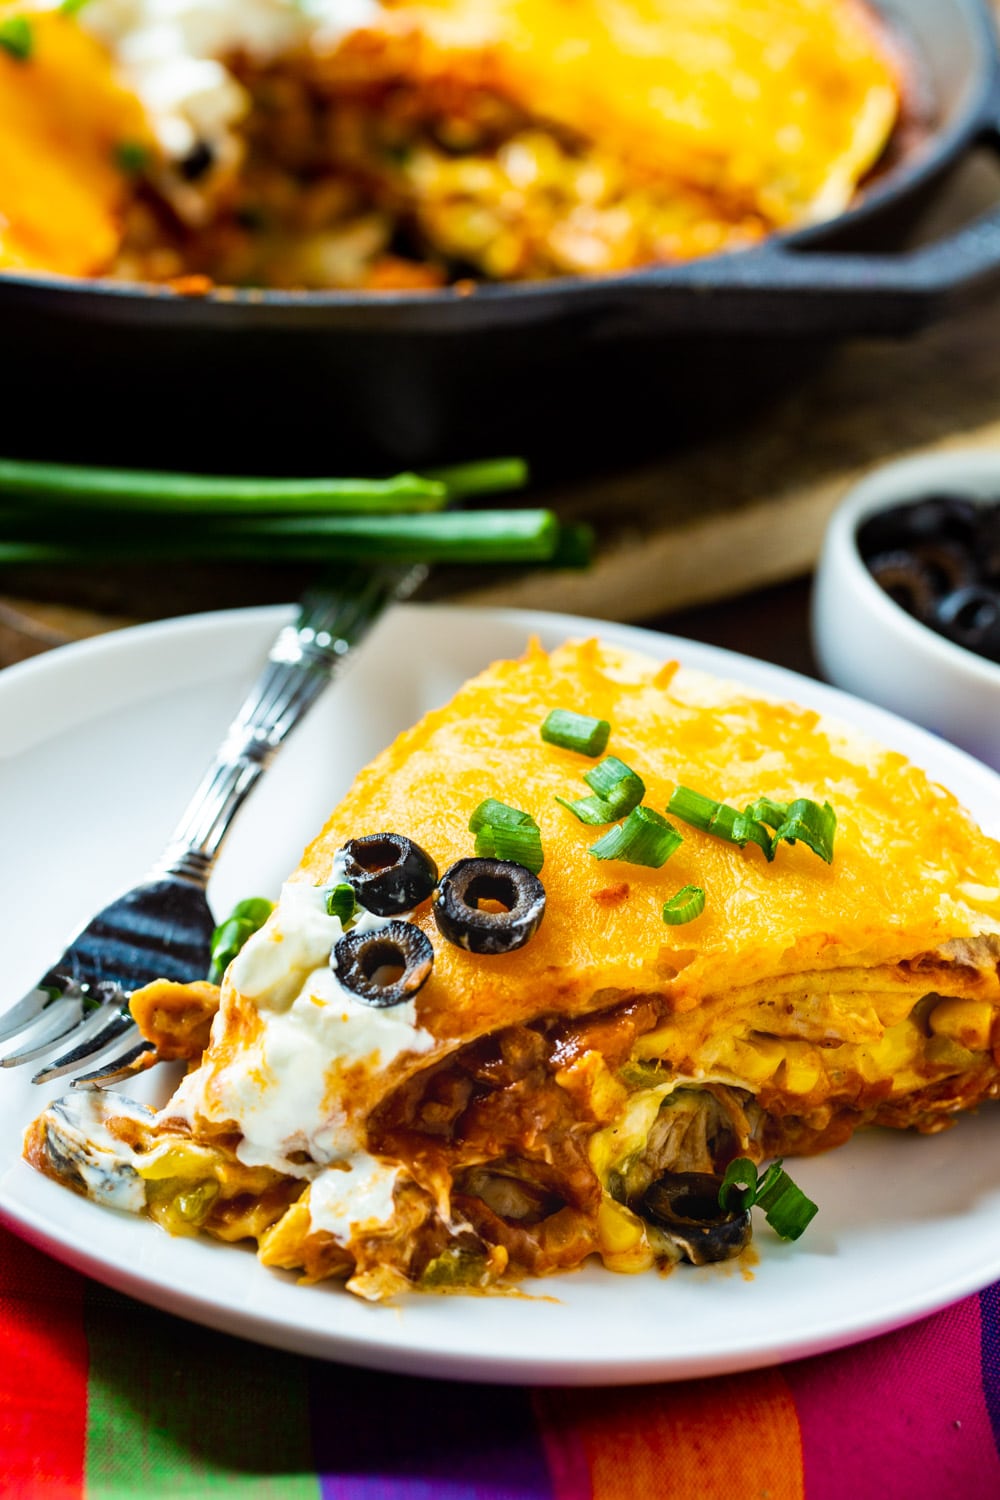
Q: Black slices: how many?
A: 4